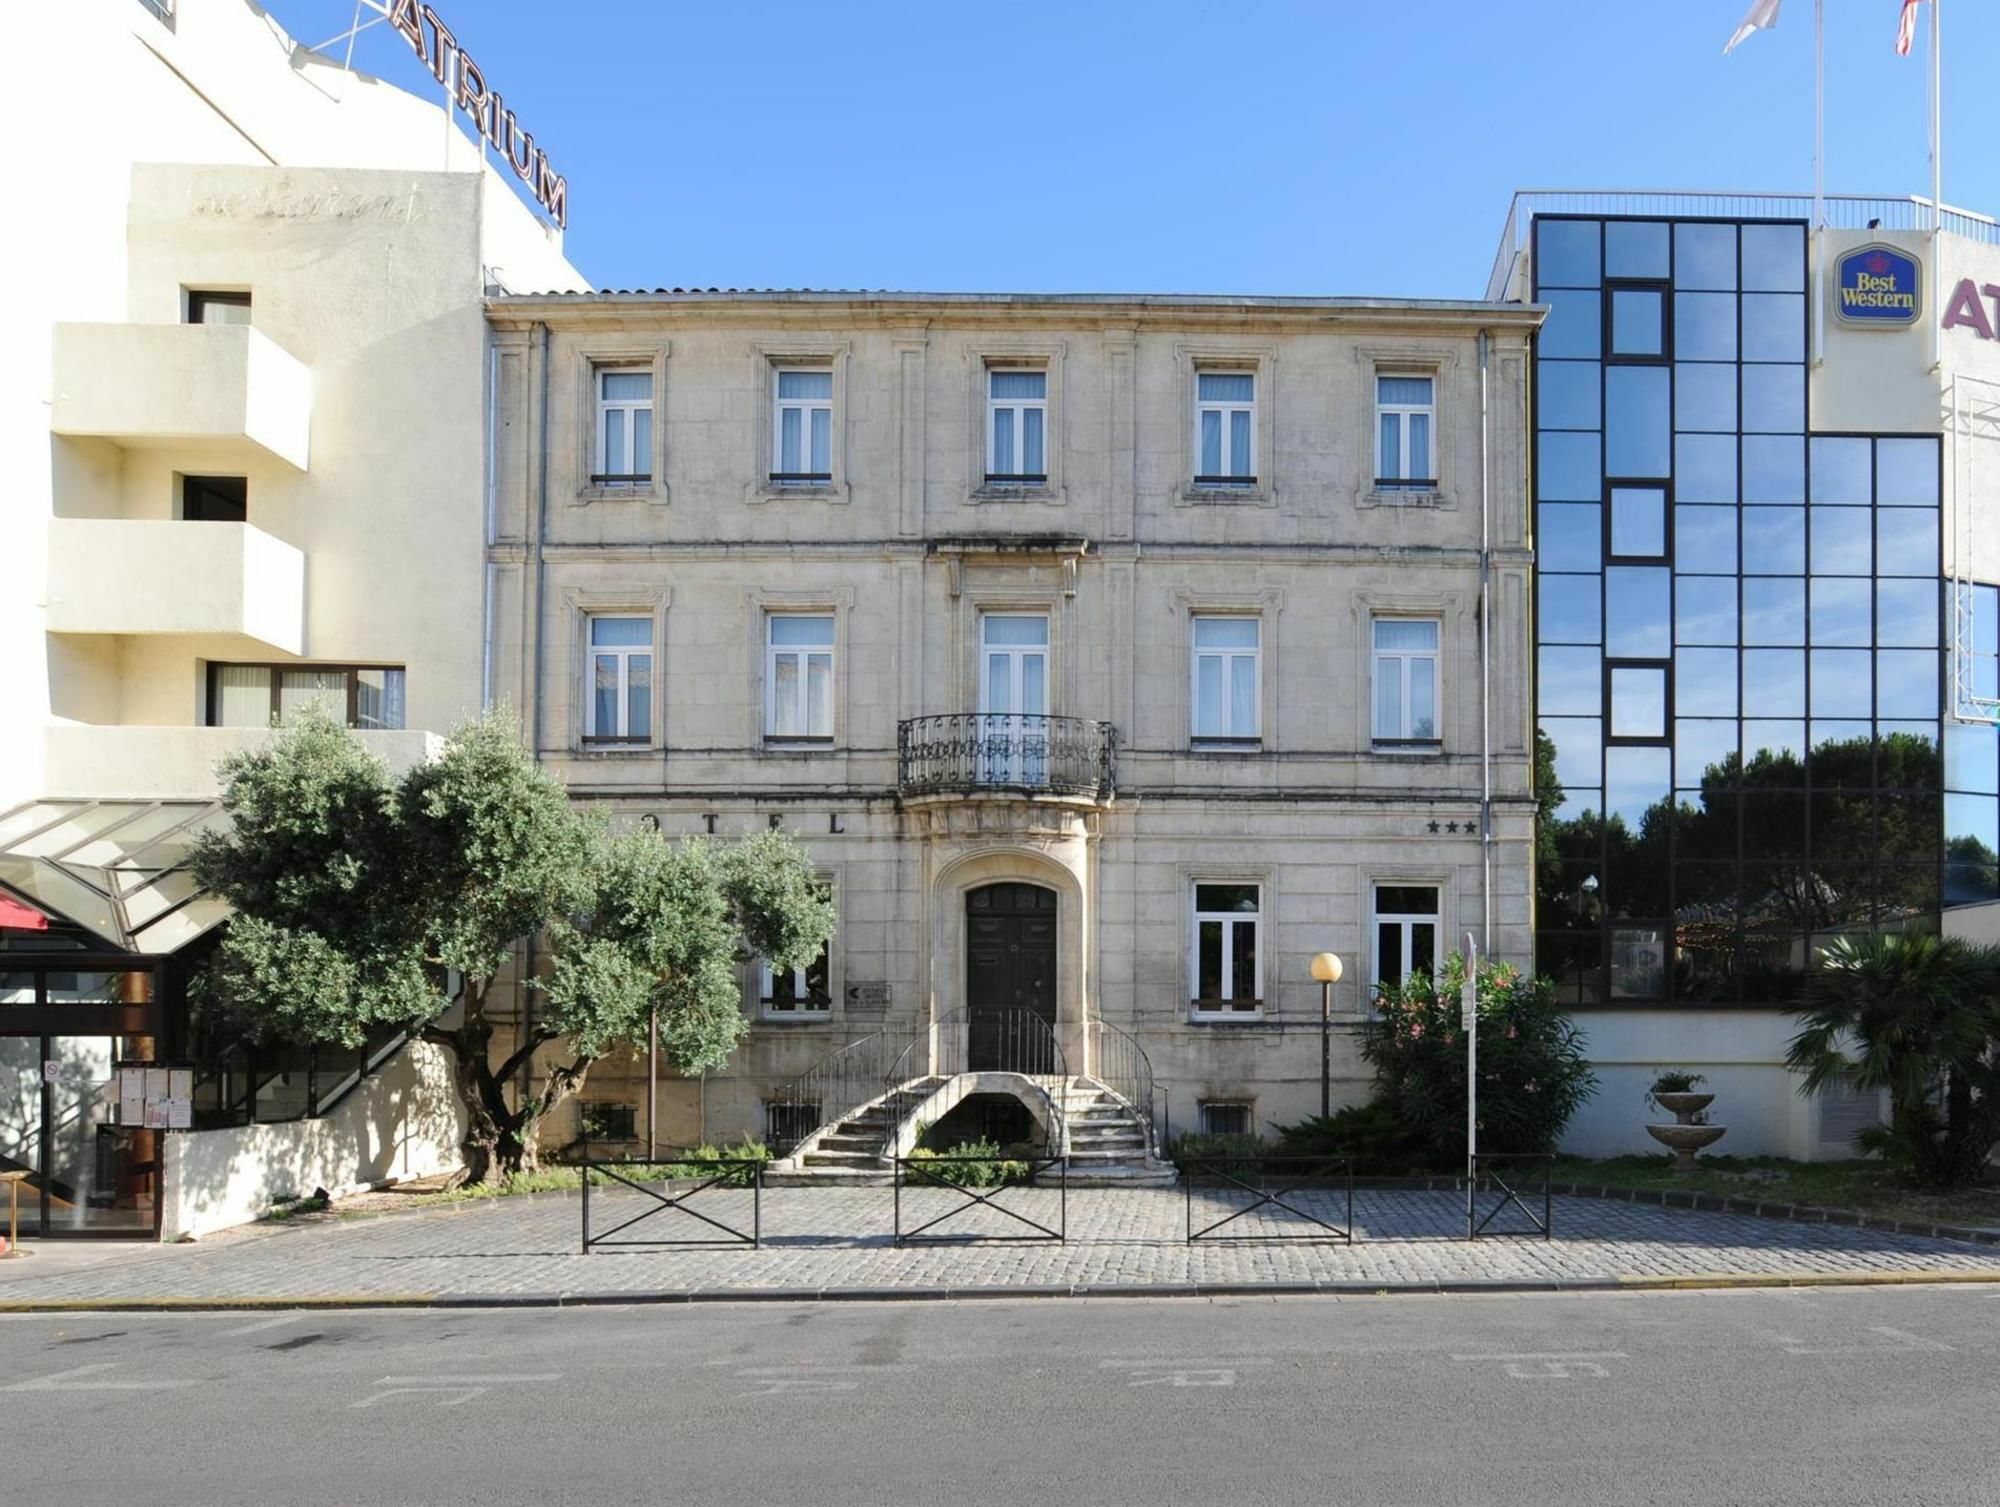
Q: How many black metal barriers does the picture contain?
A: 4